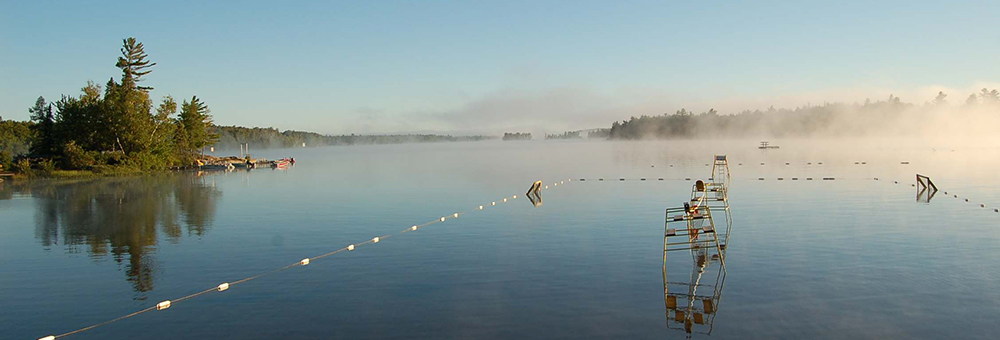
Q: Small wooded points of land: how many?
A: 1